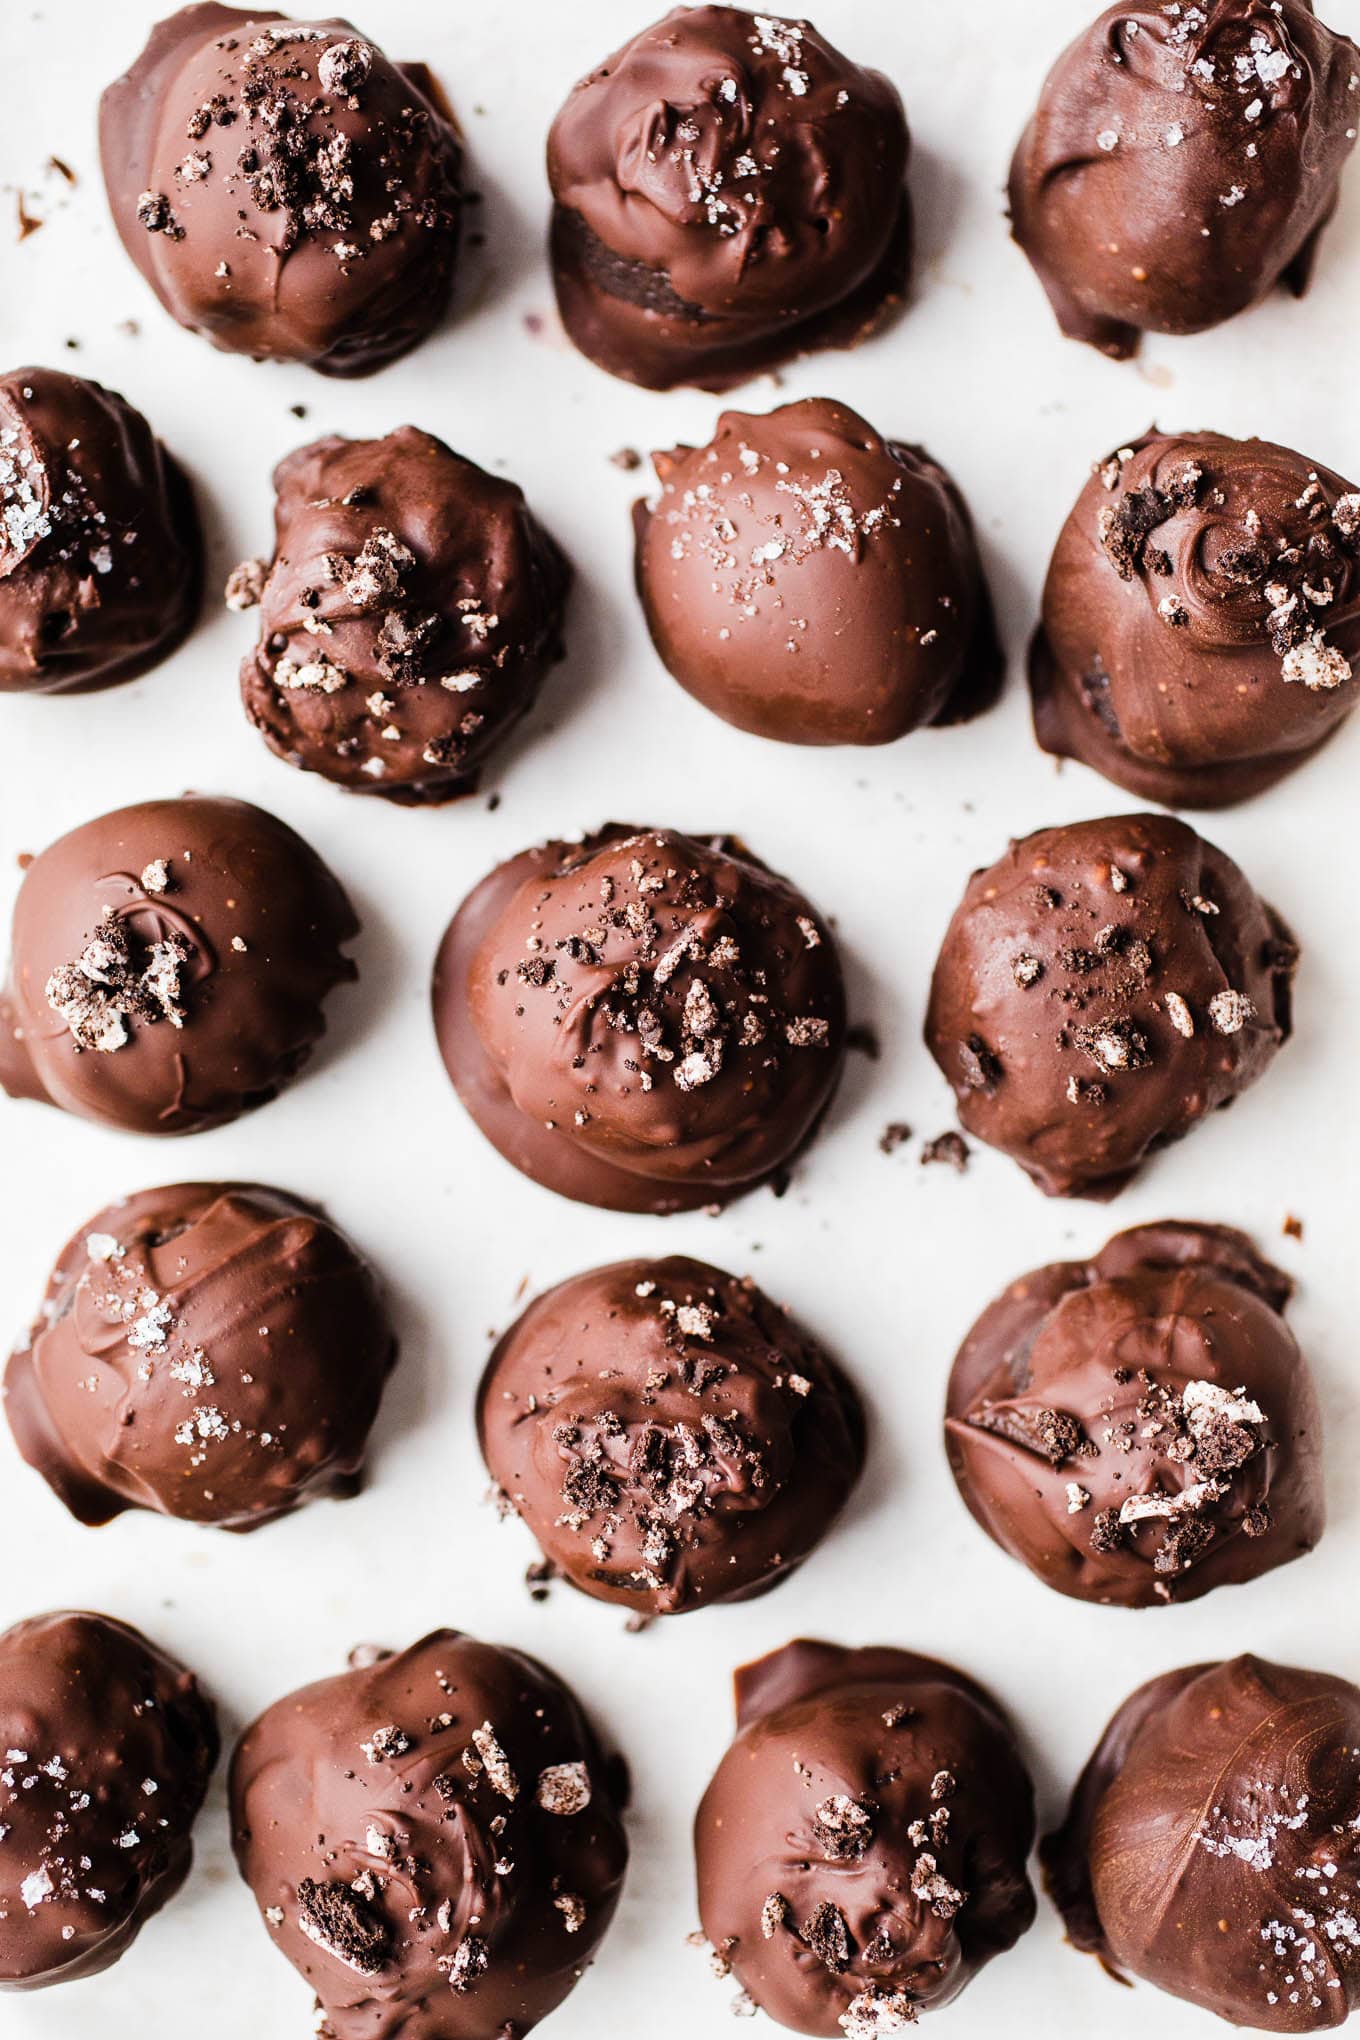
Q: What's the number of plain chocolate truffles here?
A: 0